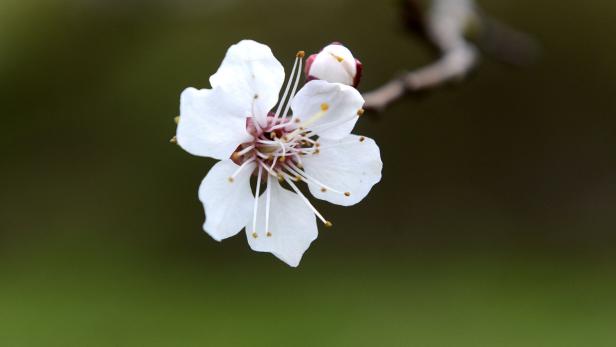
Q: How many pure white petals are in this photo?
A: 6